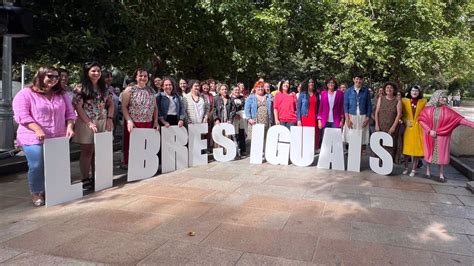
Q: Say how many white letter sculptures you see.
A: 12